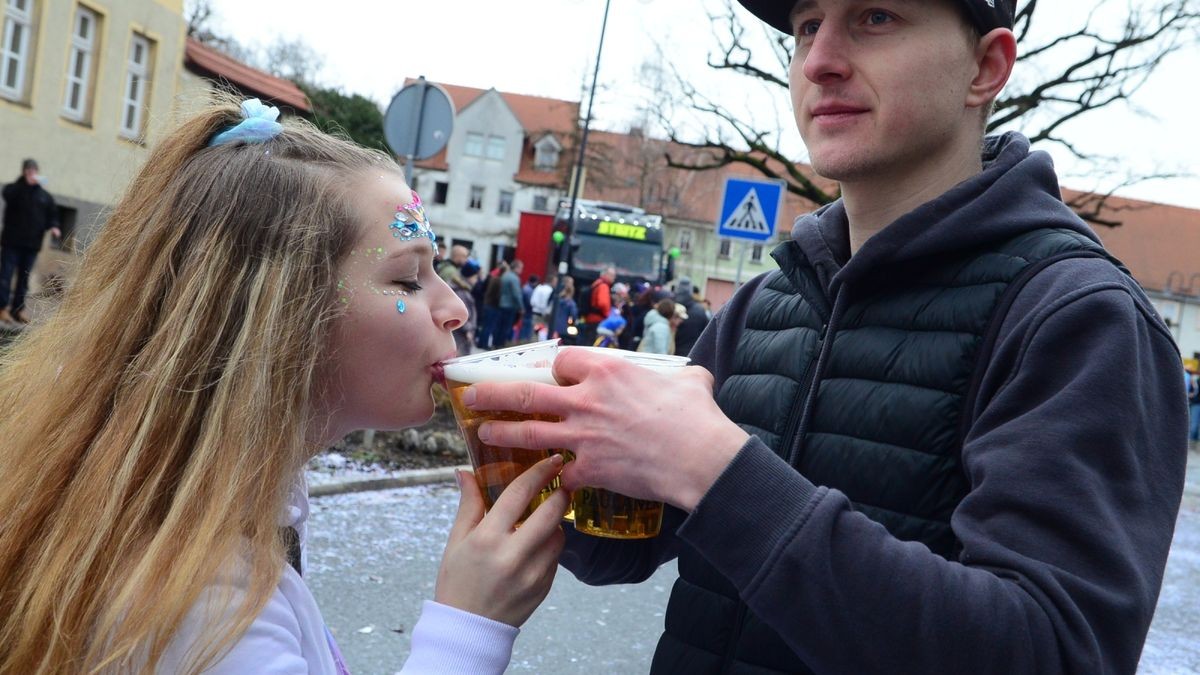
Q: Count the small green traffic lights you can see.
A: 2